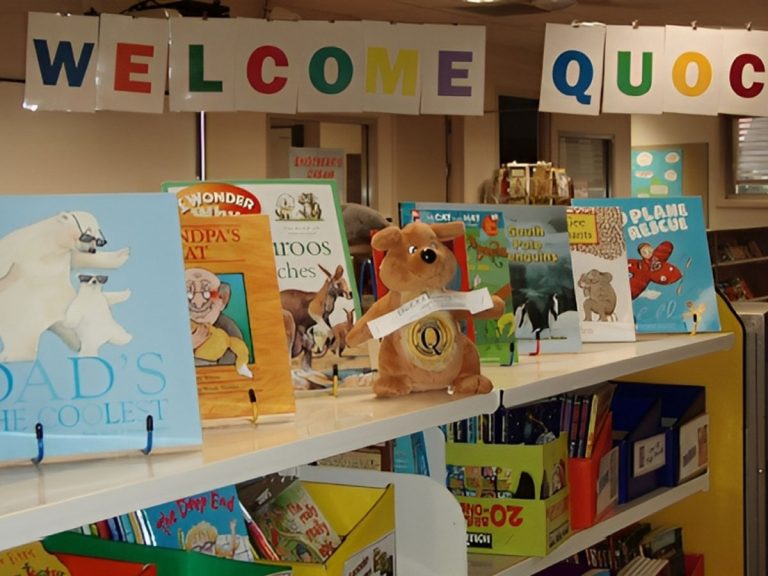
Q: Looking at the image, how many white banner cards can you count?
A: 11